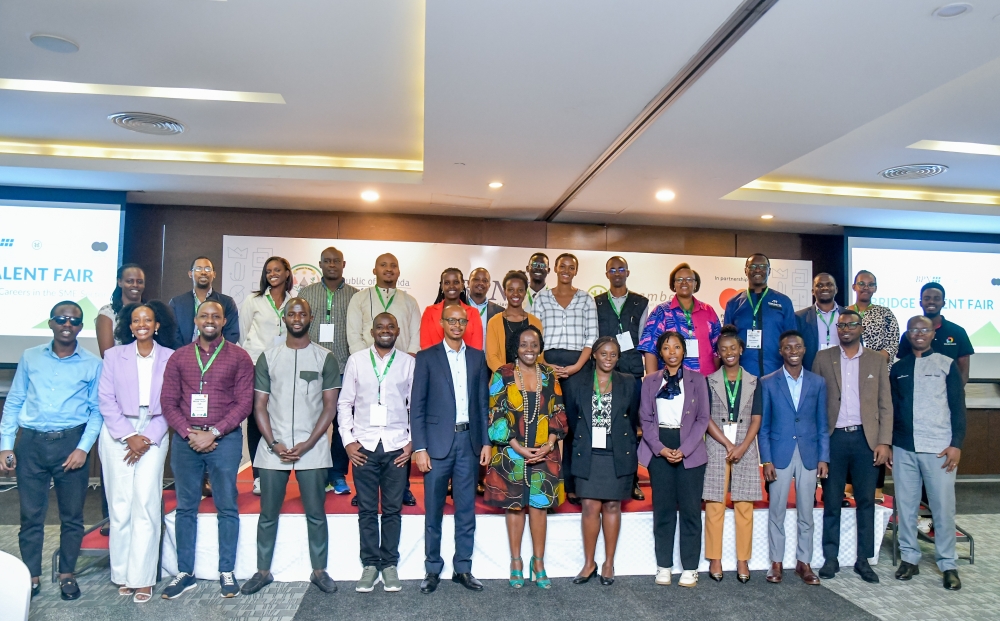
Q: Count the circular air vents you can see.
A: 2